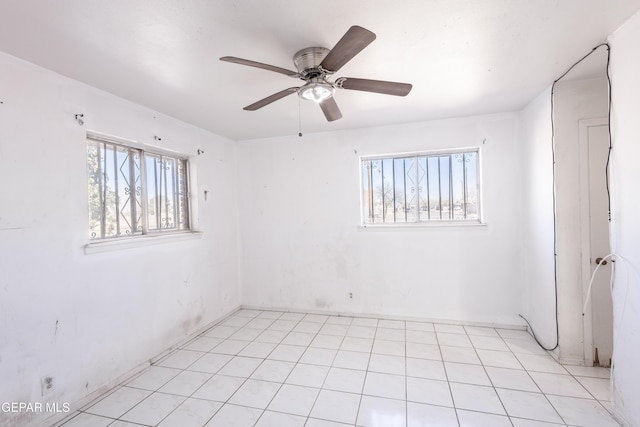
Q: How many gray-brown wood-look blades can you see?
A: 5